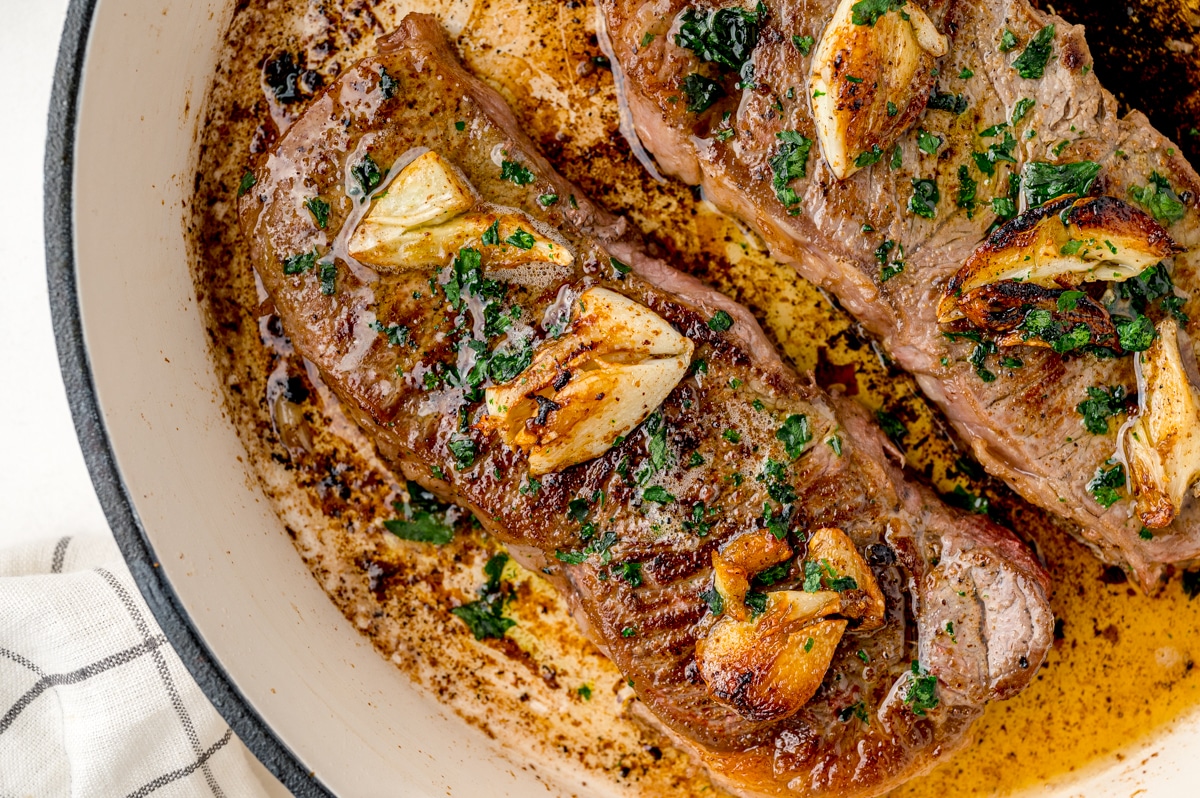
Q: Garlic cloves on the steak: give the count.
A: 6